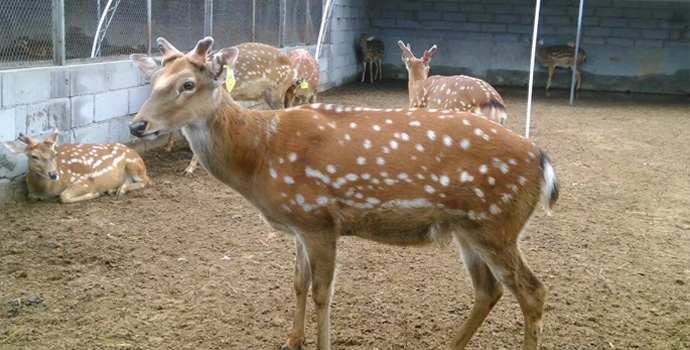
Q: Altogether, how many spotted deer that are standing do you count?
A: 6